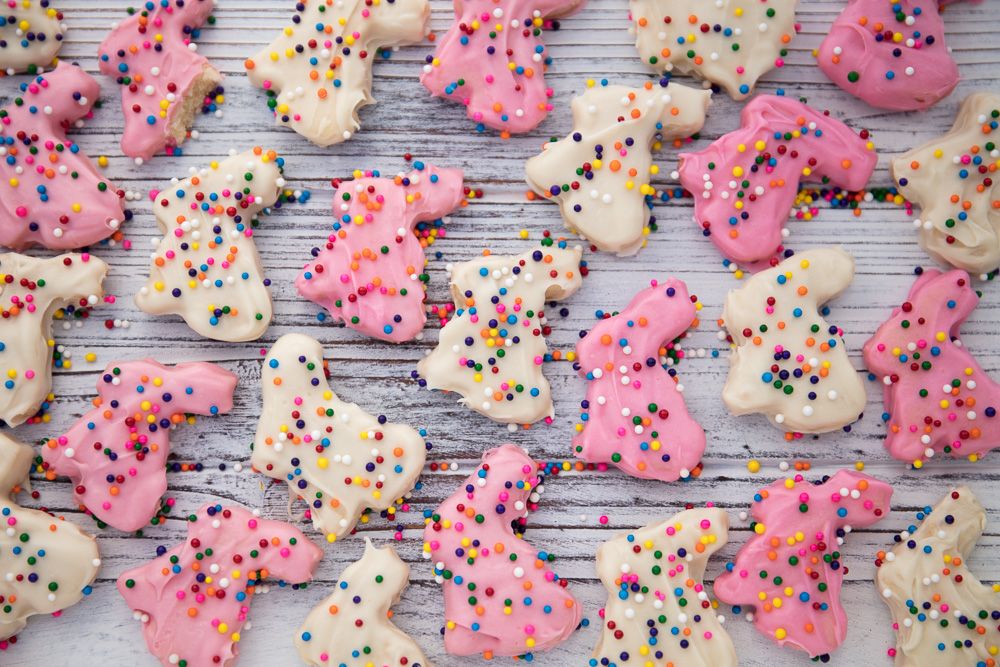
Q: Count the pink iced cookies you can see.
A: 12